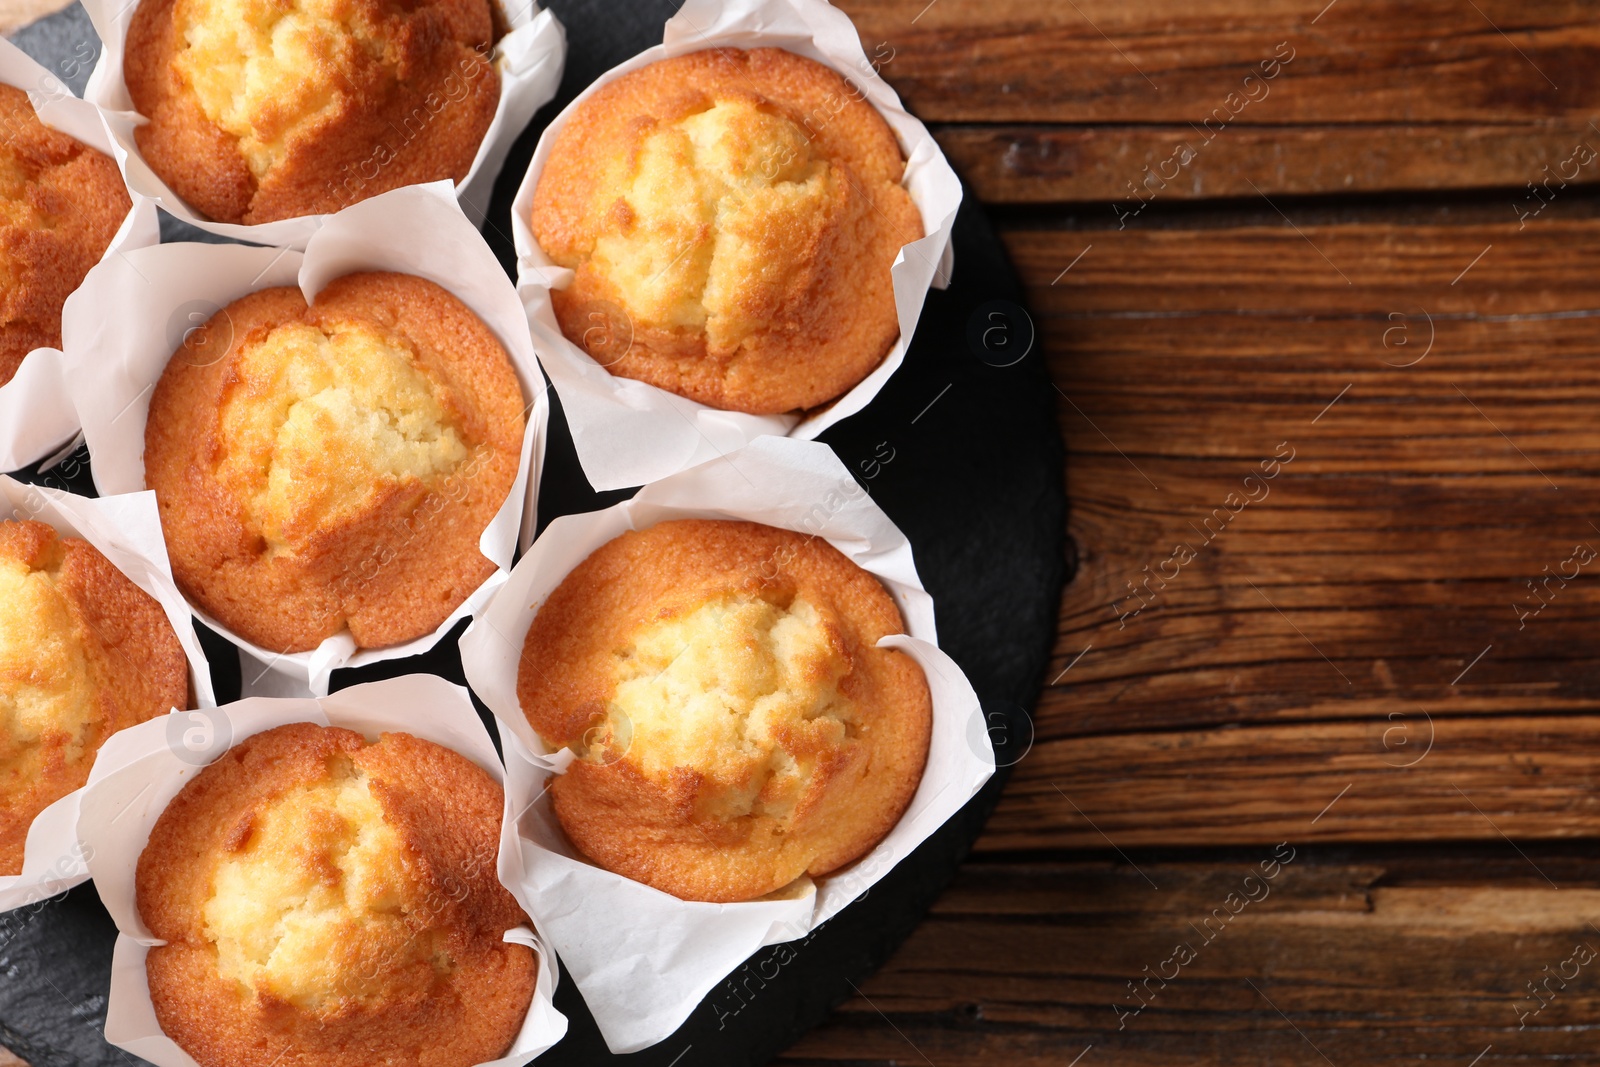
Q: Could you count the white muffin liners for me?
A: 7